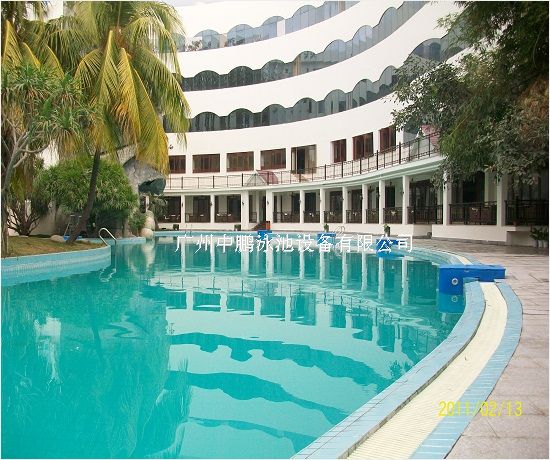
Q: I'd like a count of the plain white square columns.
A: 12